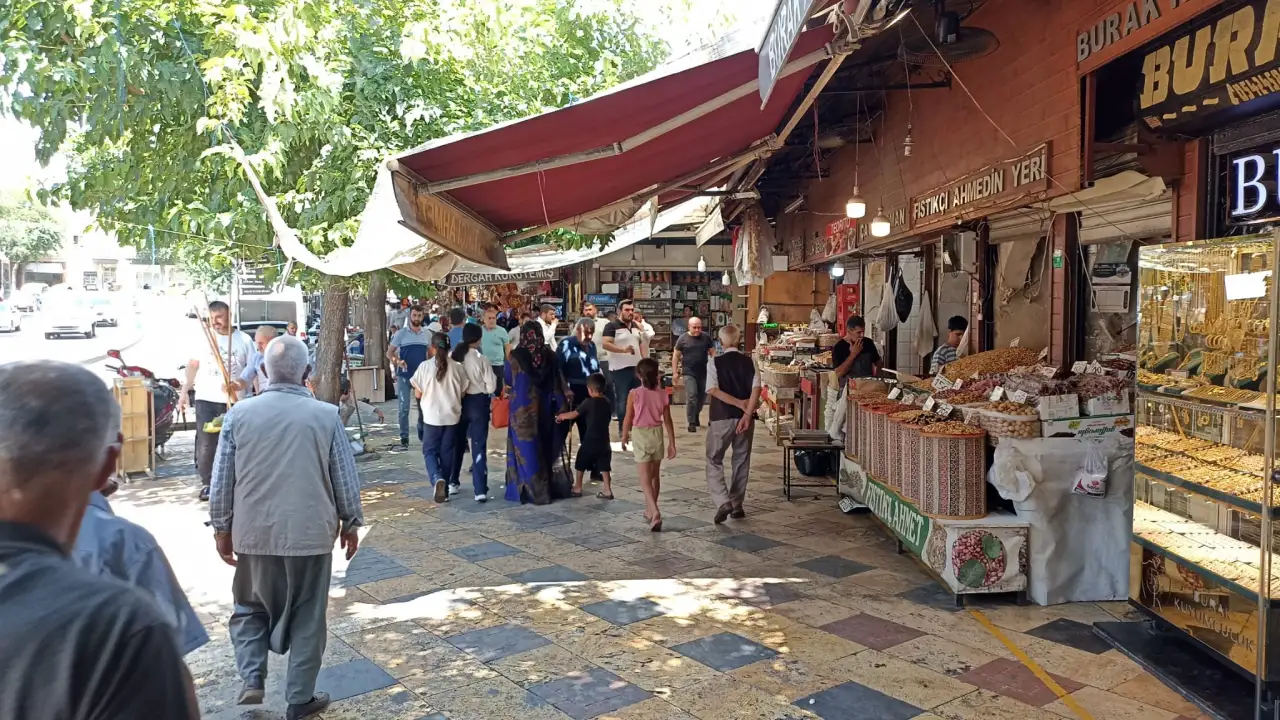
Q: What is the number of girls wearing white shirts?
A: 2